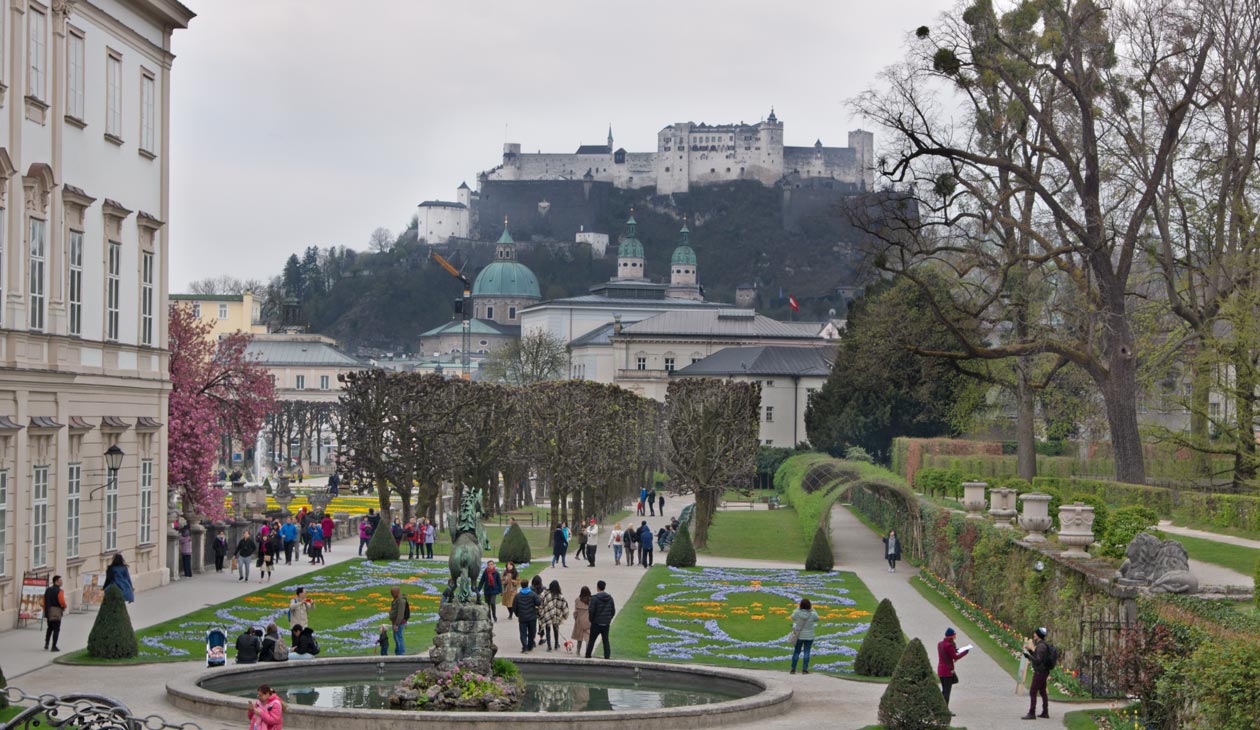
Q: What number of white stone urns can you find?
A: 4